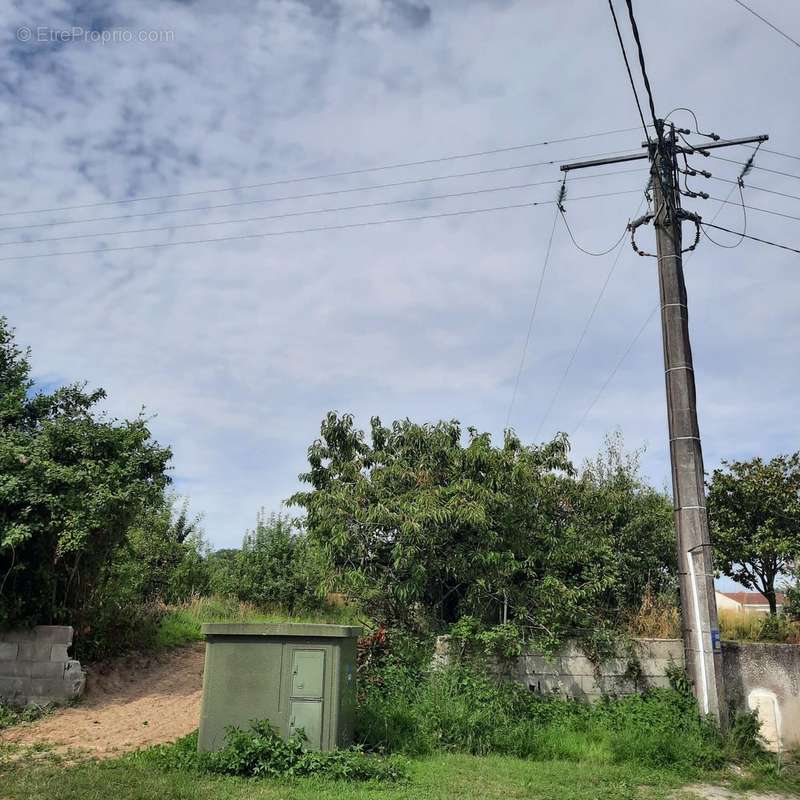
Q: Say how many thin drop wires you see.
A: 3